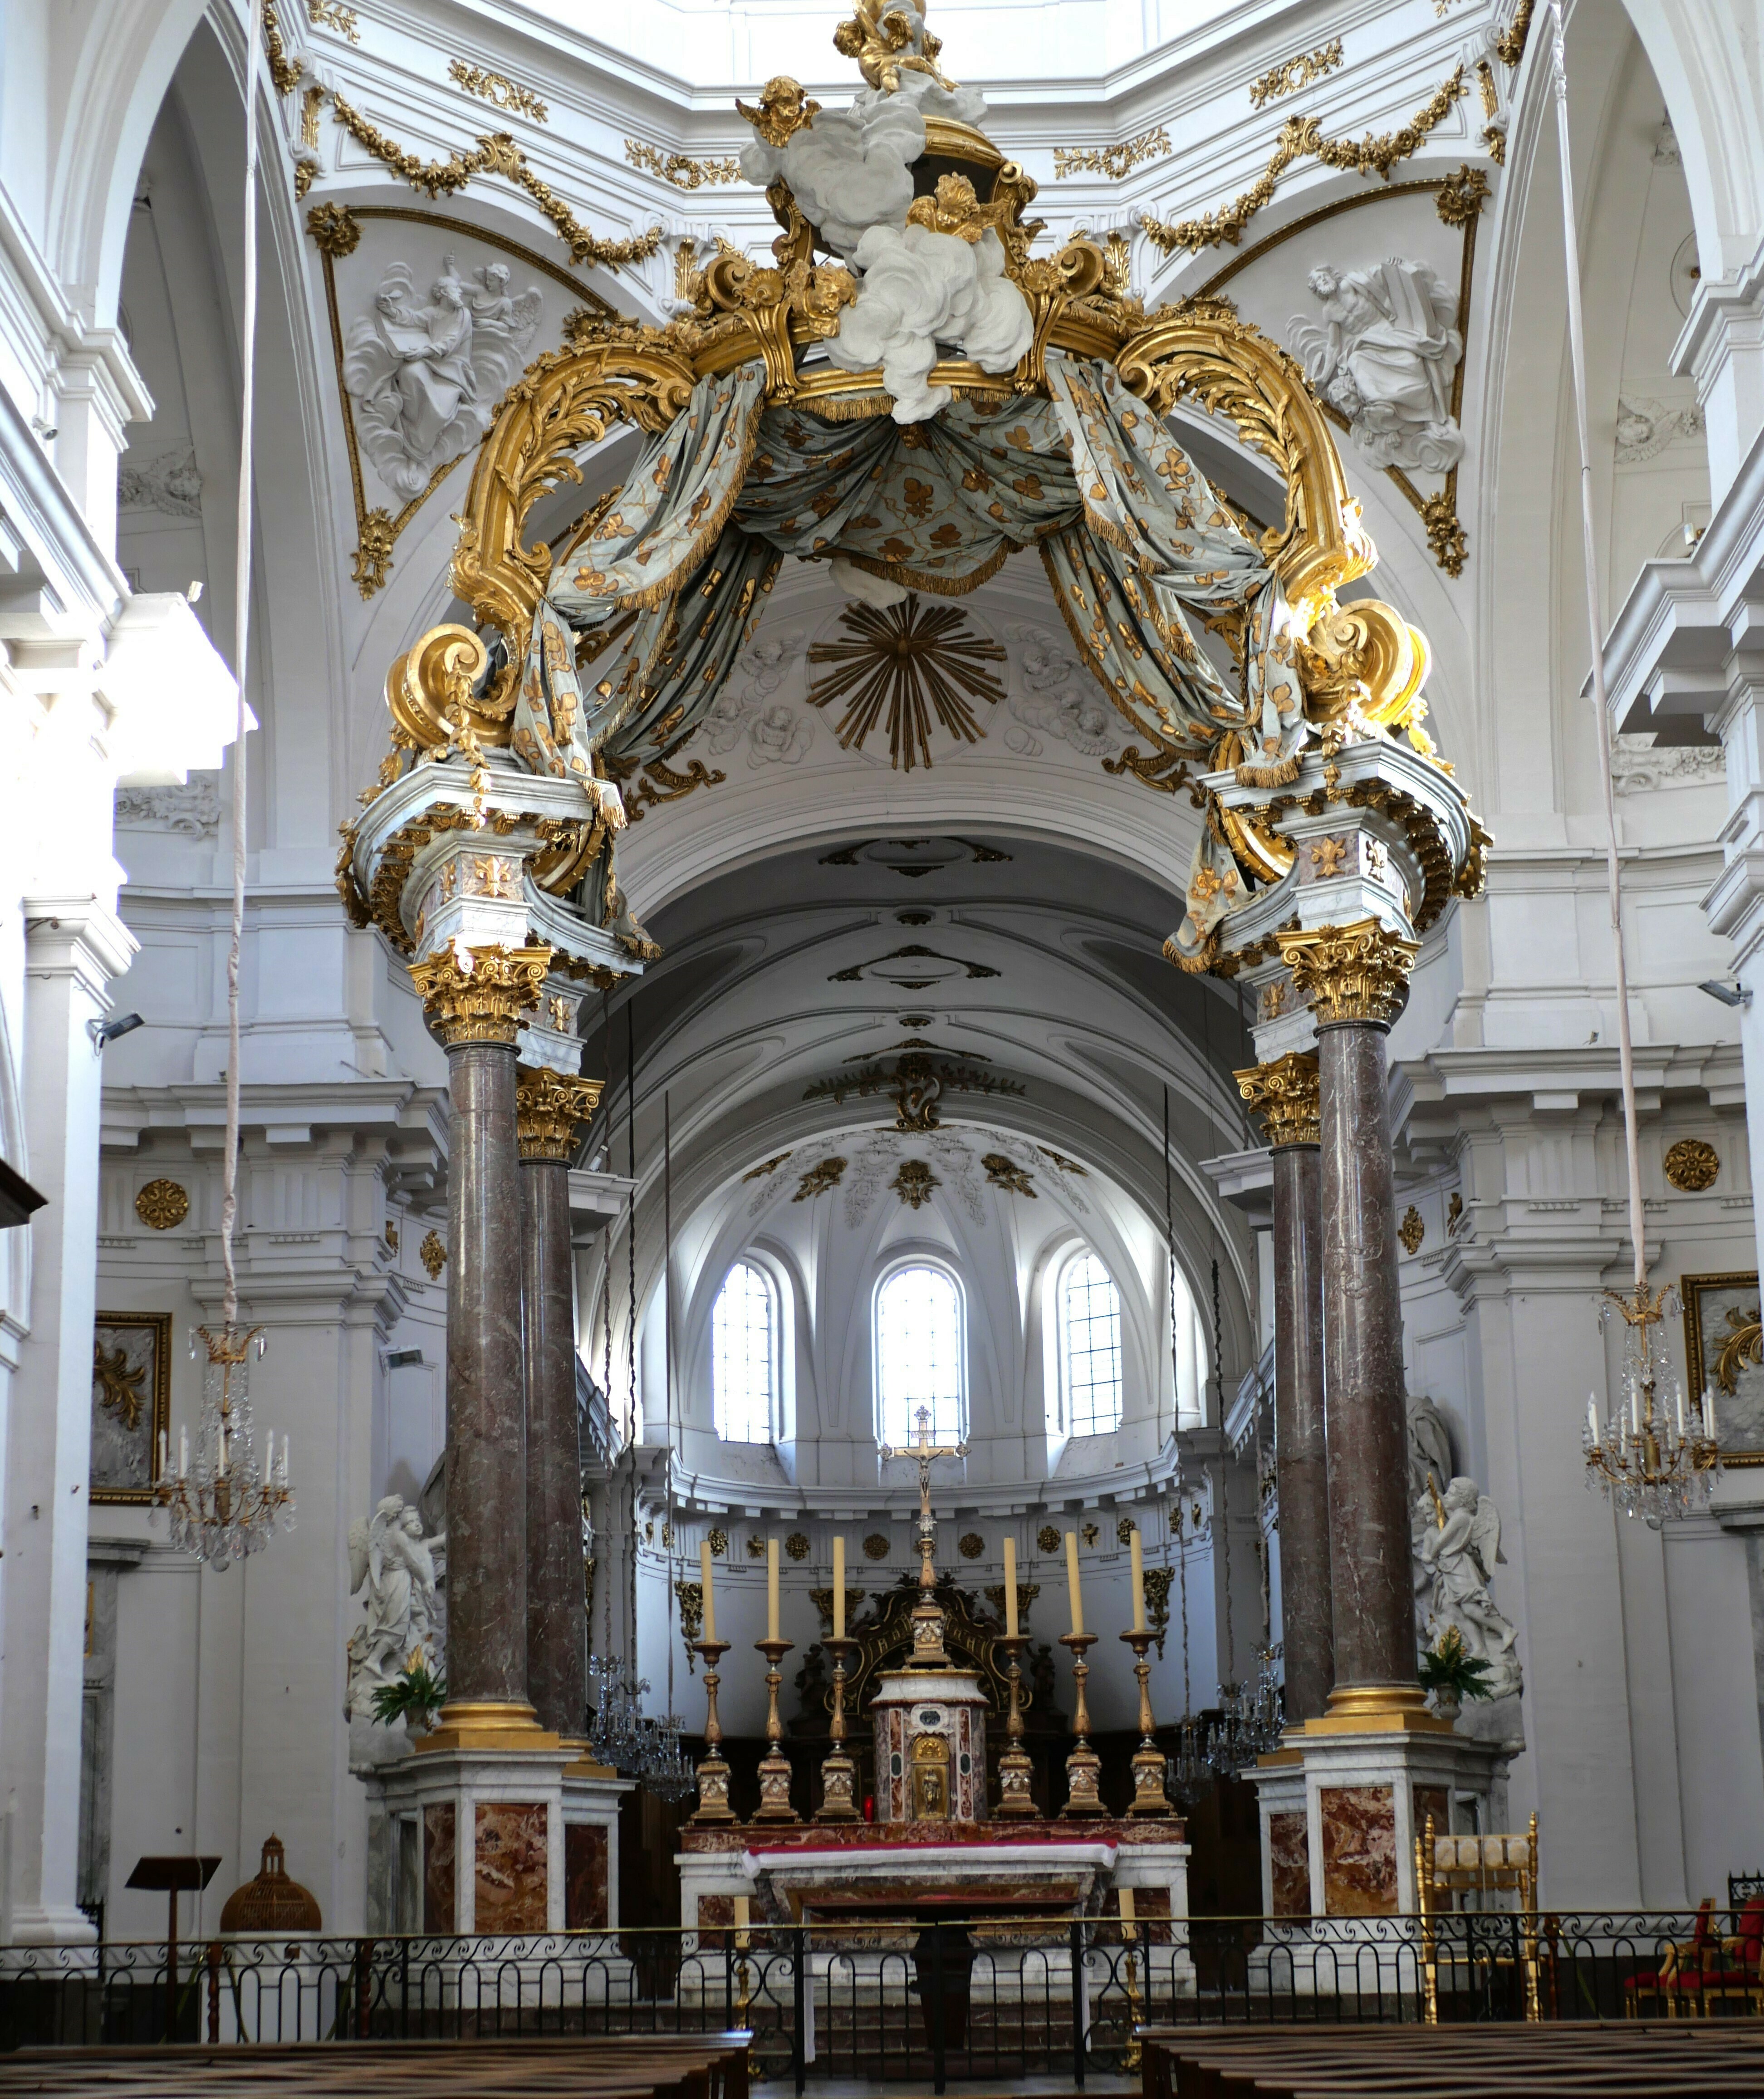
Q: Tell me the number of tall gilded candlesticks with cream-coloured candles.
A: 6